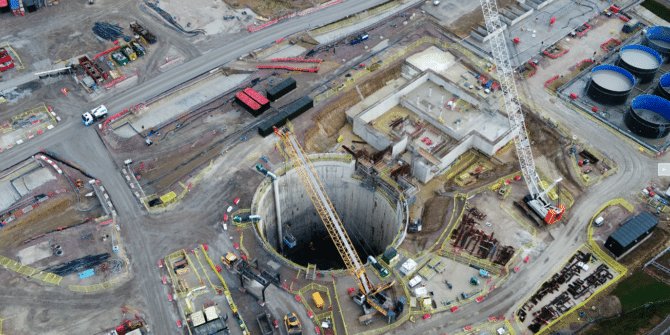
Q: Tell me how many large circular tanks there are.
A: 5